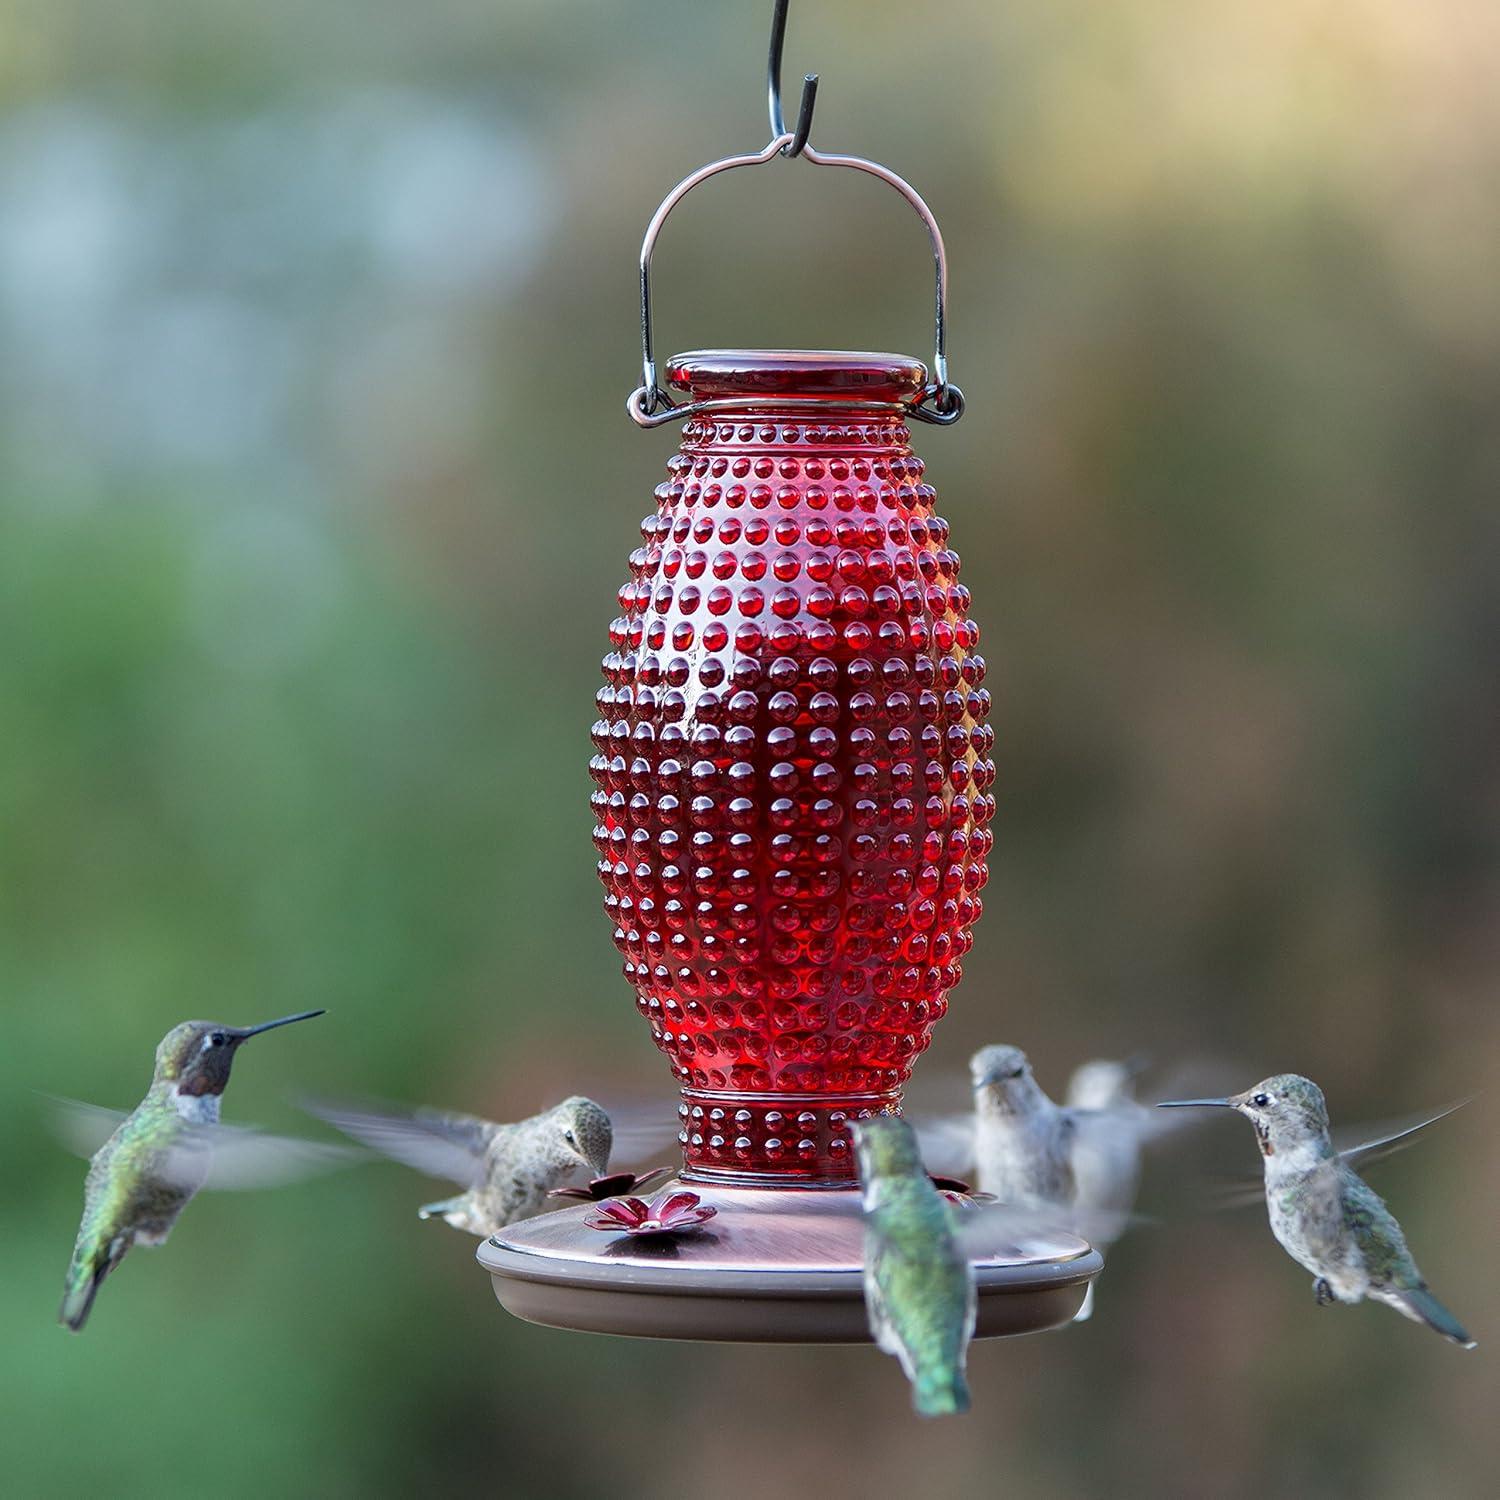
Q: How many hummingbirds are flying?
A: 6